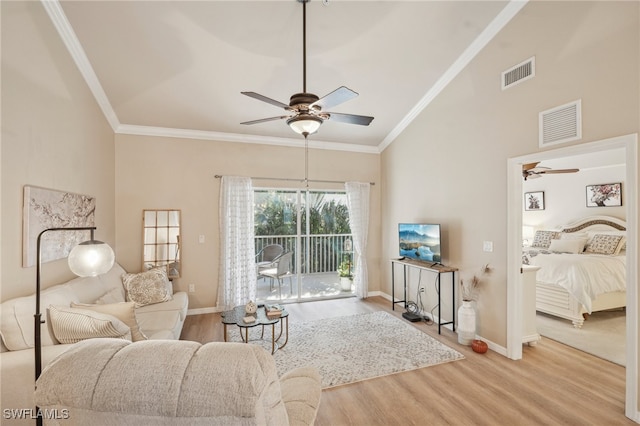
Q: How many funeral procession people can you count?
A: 0